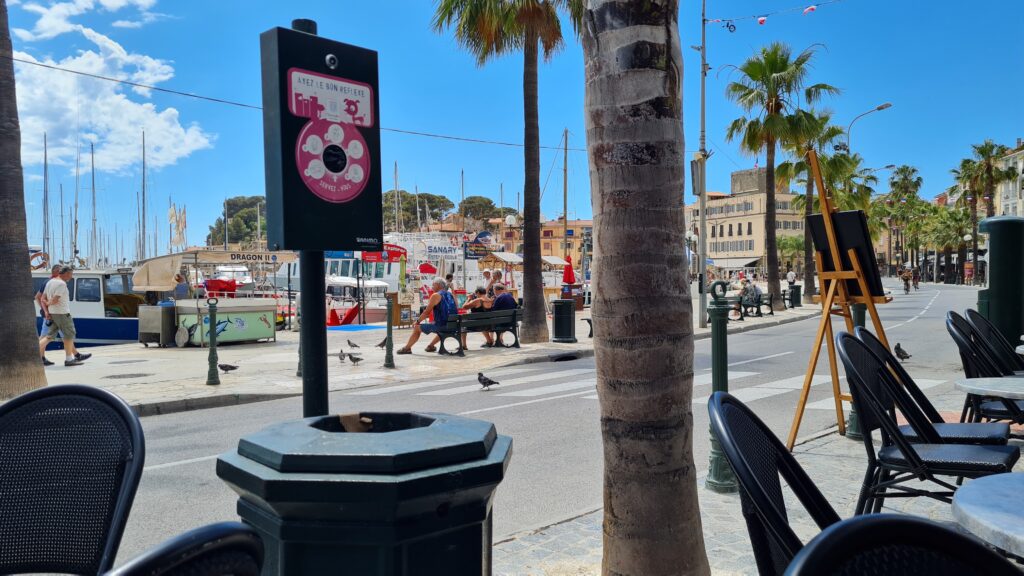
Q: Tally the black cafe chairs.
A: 9